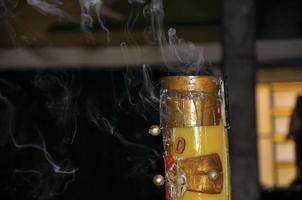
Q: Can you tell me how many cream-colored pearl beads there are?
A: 3